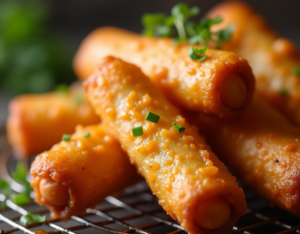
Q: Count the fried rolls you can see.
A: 6